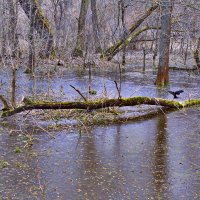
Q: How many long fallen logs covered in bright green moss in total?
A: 1